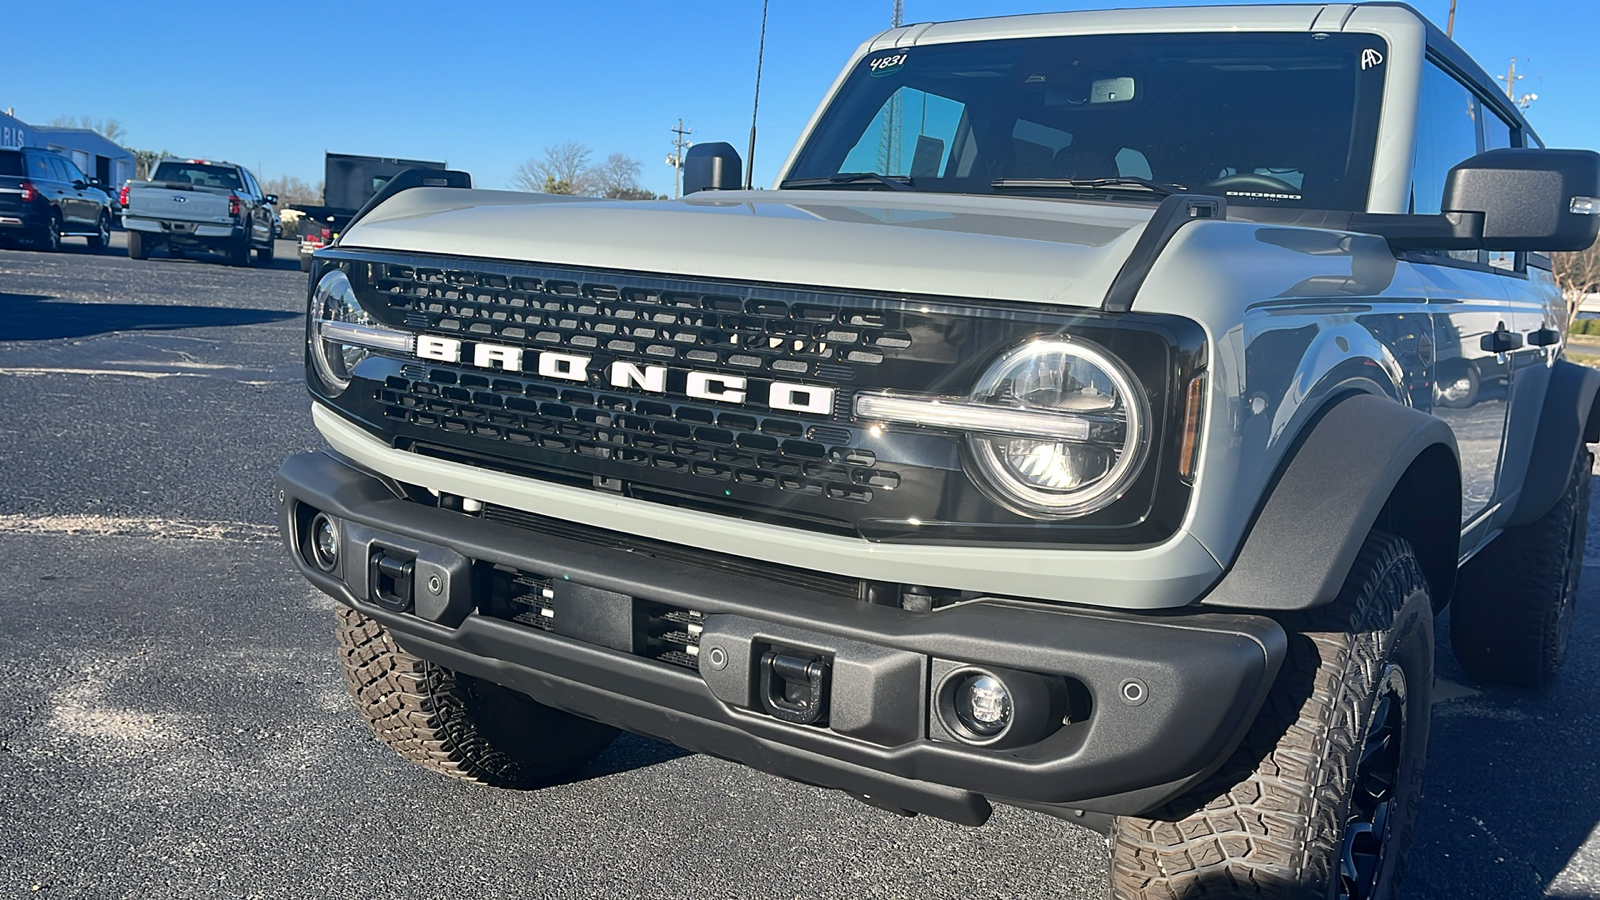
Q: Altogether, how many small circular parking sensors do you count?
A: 4